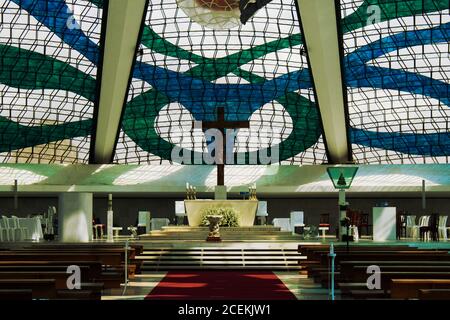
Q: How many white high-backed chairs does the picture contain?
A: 4